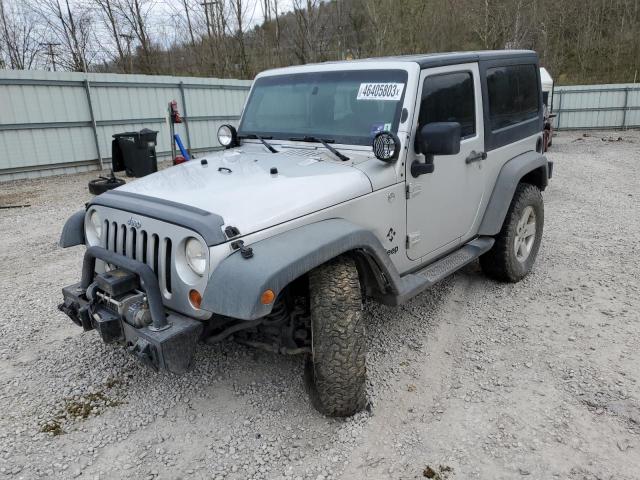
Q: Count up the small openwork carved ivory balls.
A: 0